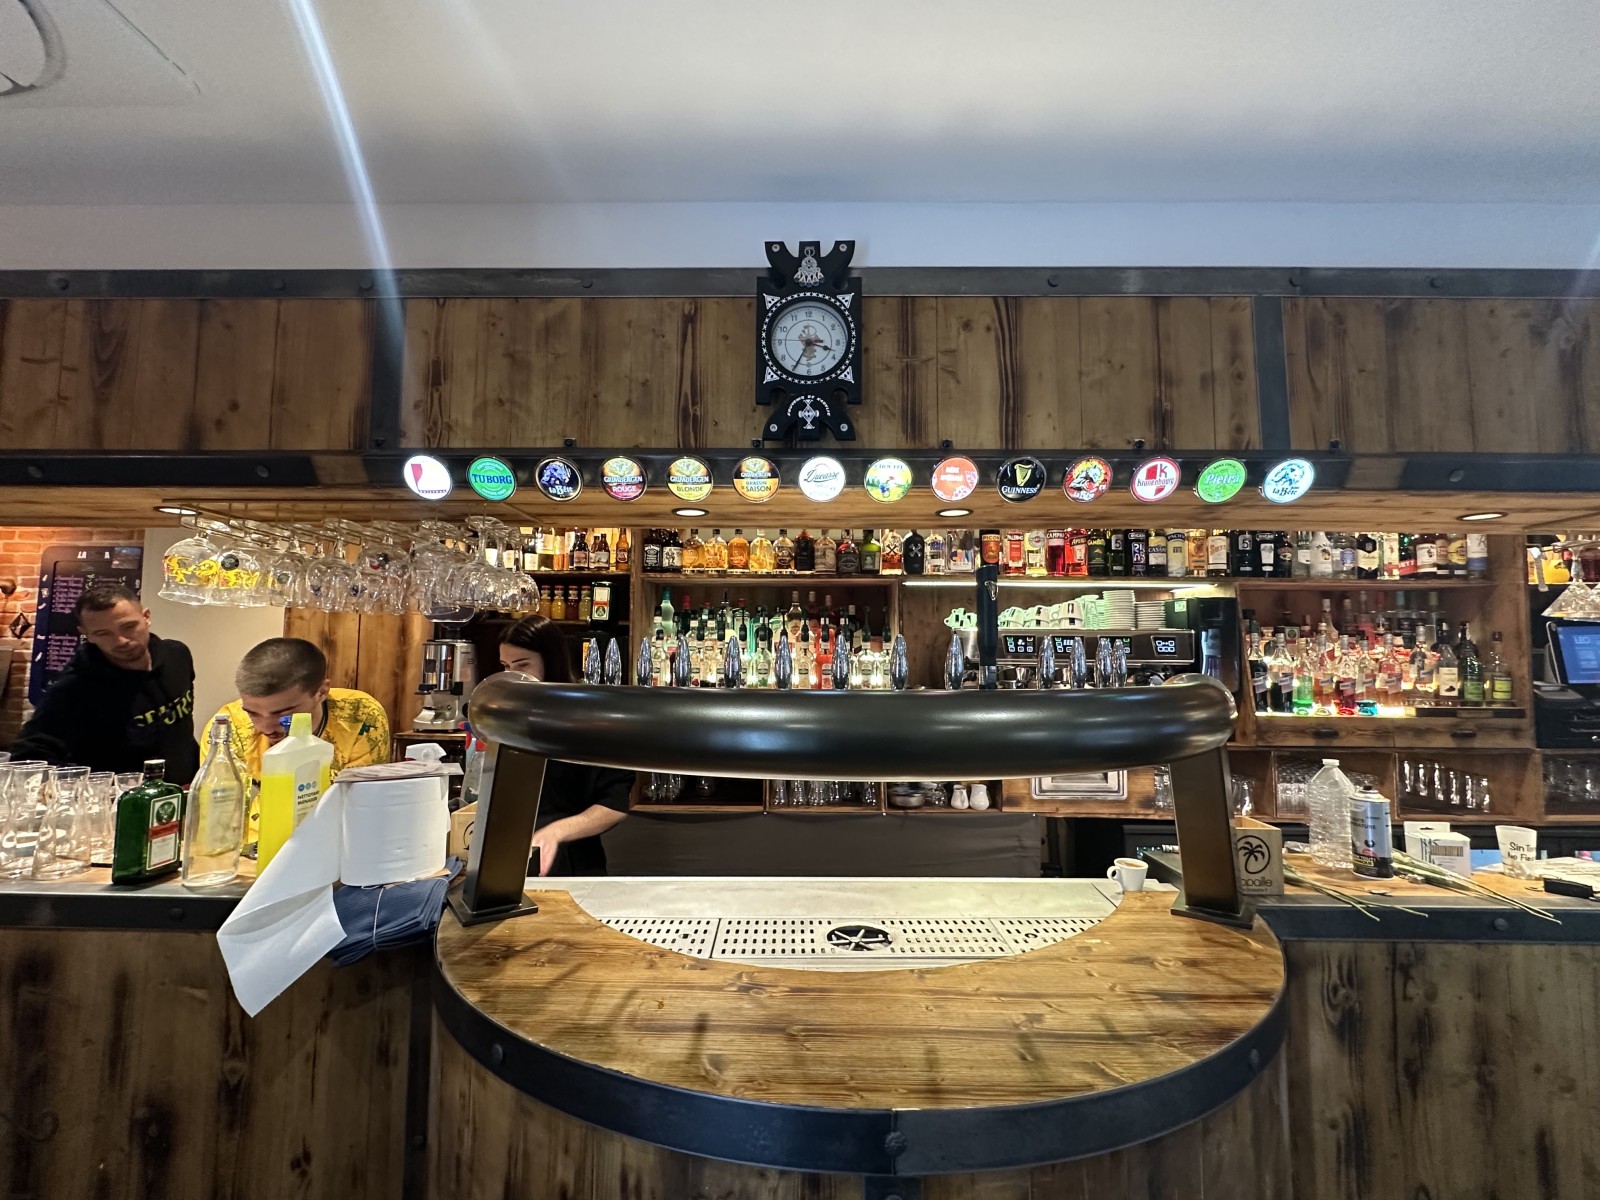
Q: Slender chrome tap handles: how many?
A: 13